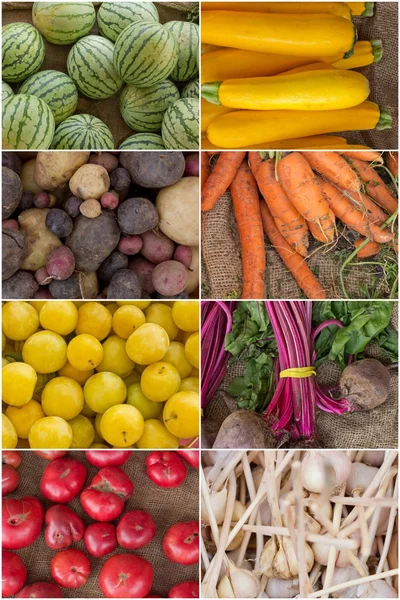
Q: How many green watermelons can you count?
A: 14